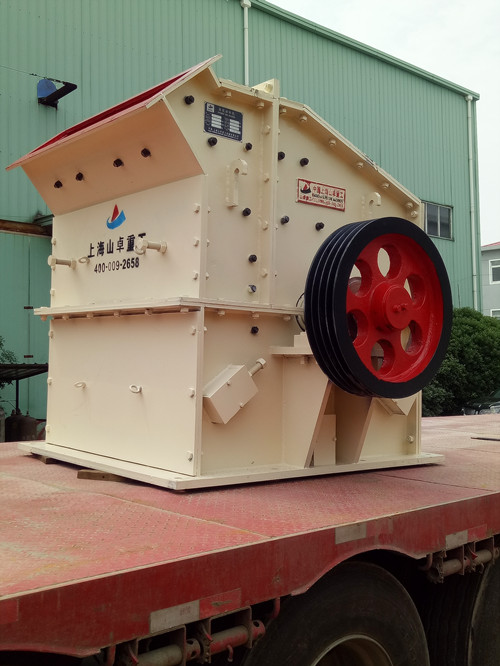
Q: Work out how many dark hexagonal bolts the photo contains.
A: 15